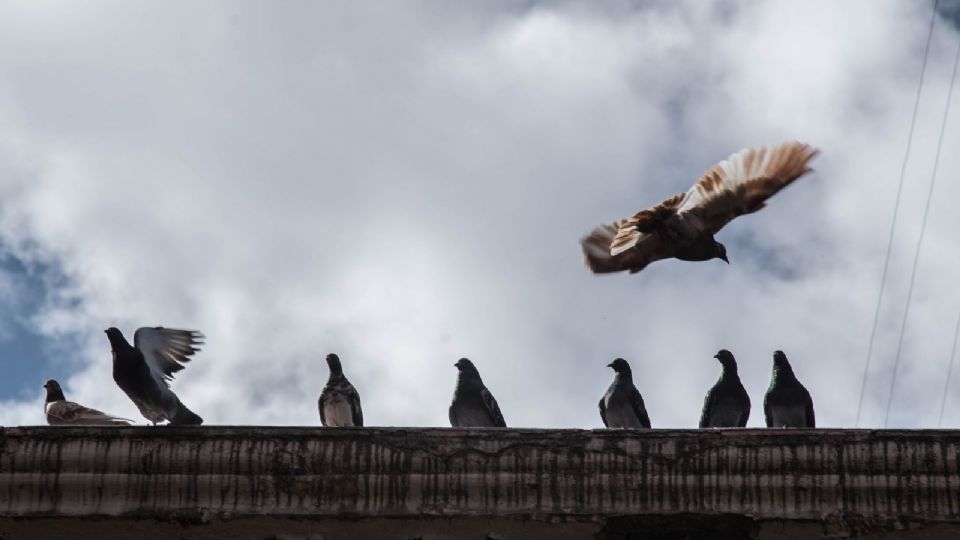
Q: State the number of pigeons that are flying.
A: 1